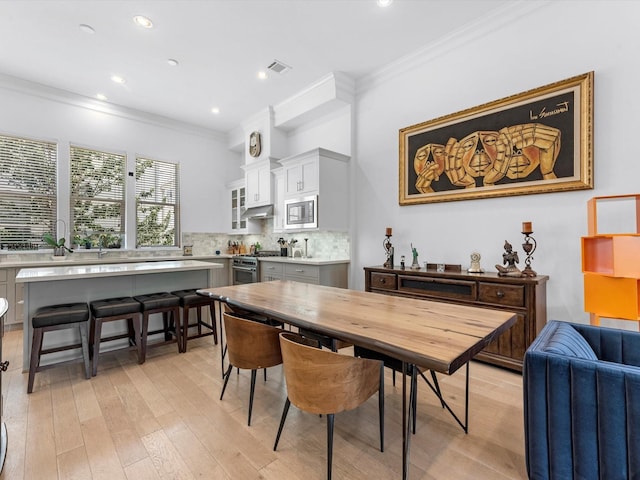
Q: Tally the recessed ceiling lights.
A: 6